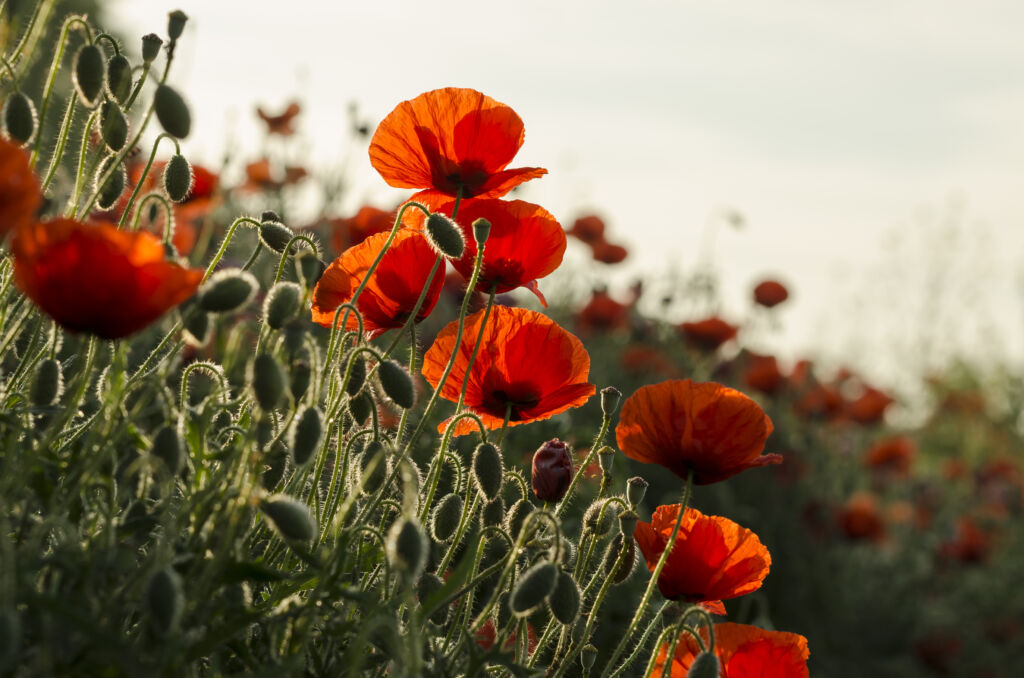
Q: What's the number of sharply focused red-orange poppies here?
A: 7